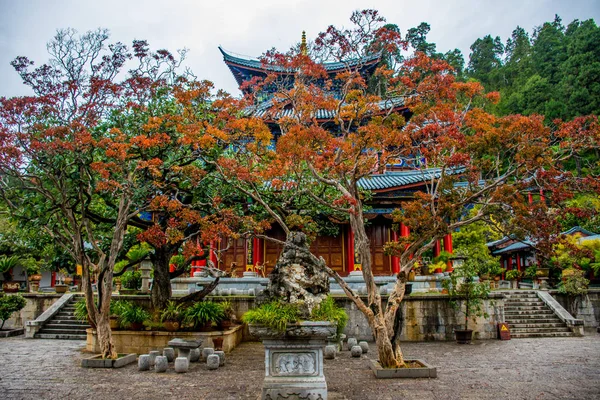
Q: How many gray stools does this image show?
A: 13